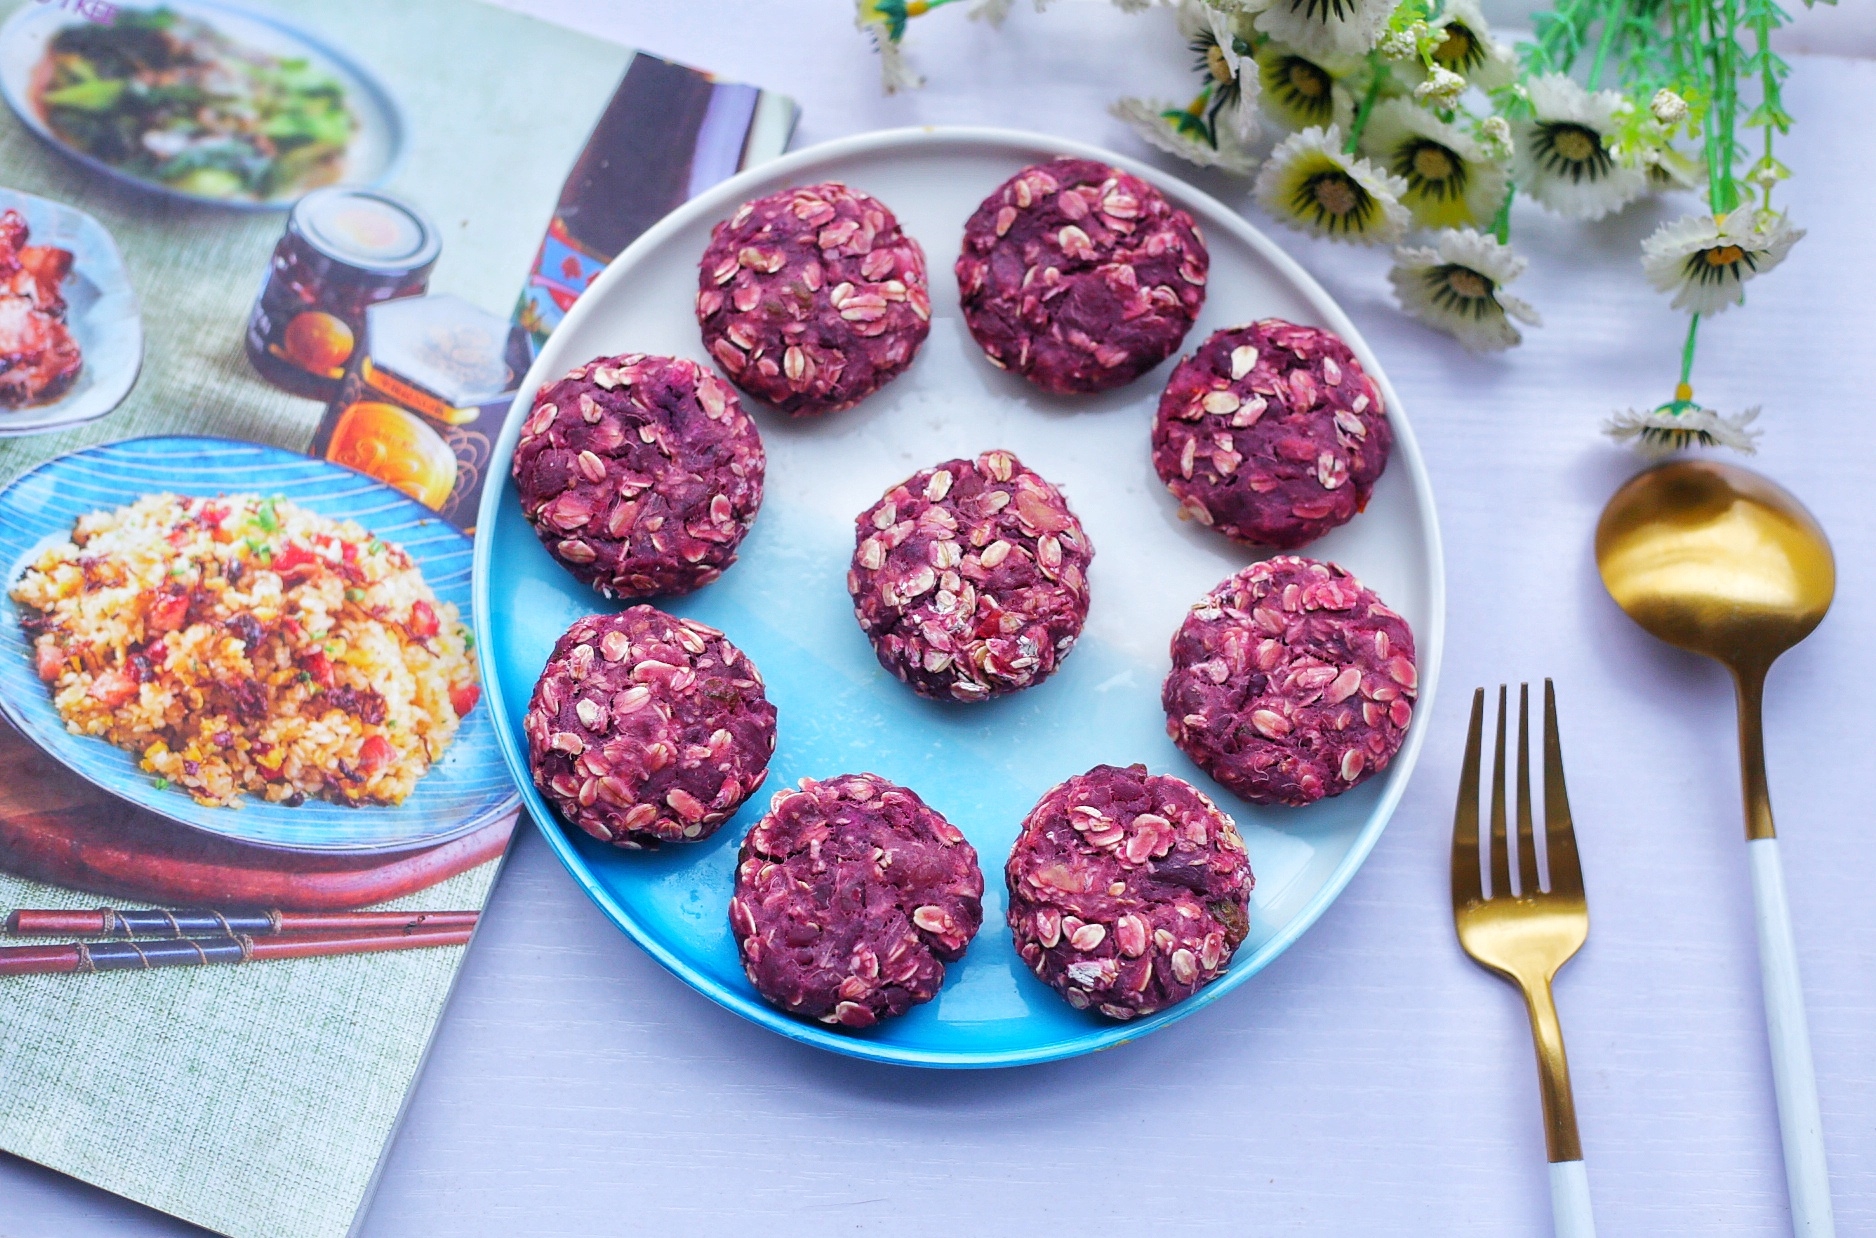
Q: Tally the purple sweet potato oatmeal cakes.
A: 9